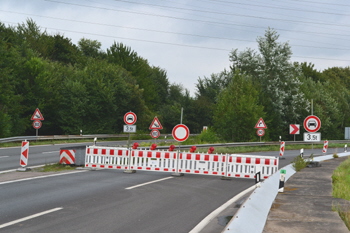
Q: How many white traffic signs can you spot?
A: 2